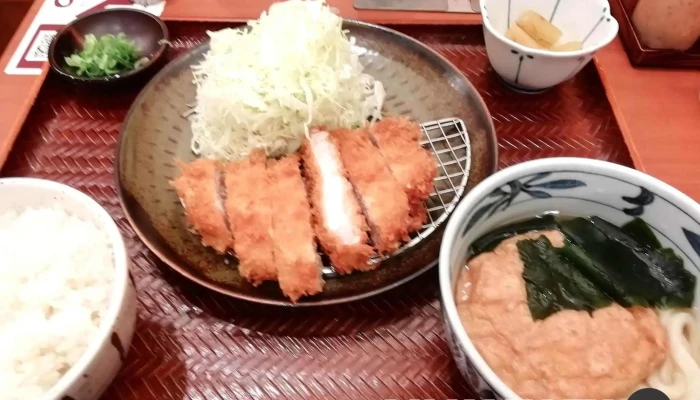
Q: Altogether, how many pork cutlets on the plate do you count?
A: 6